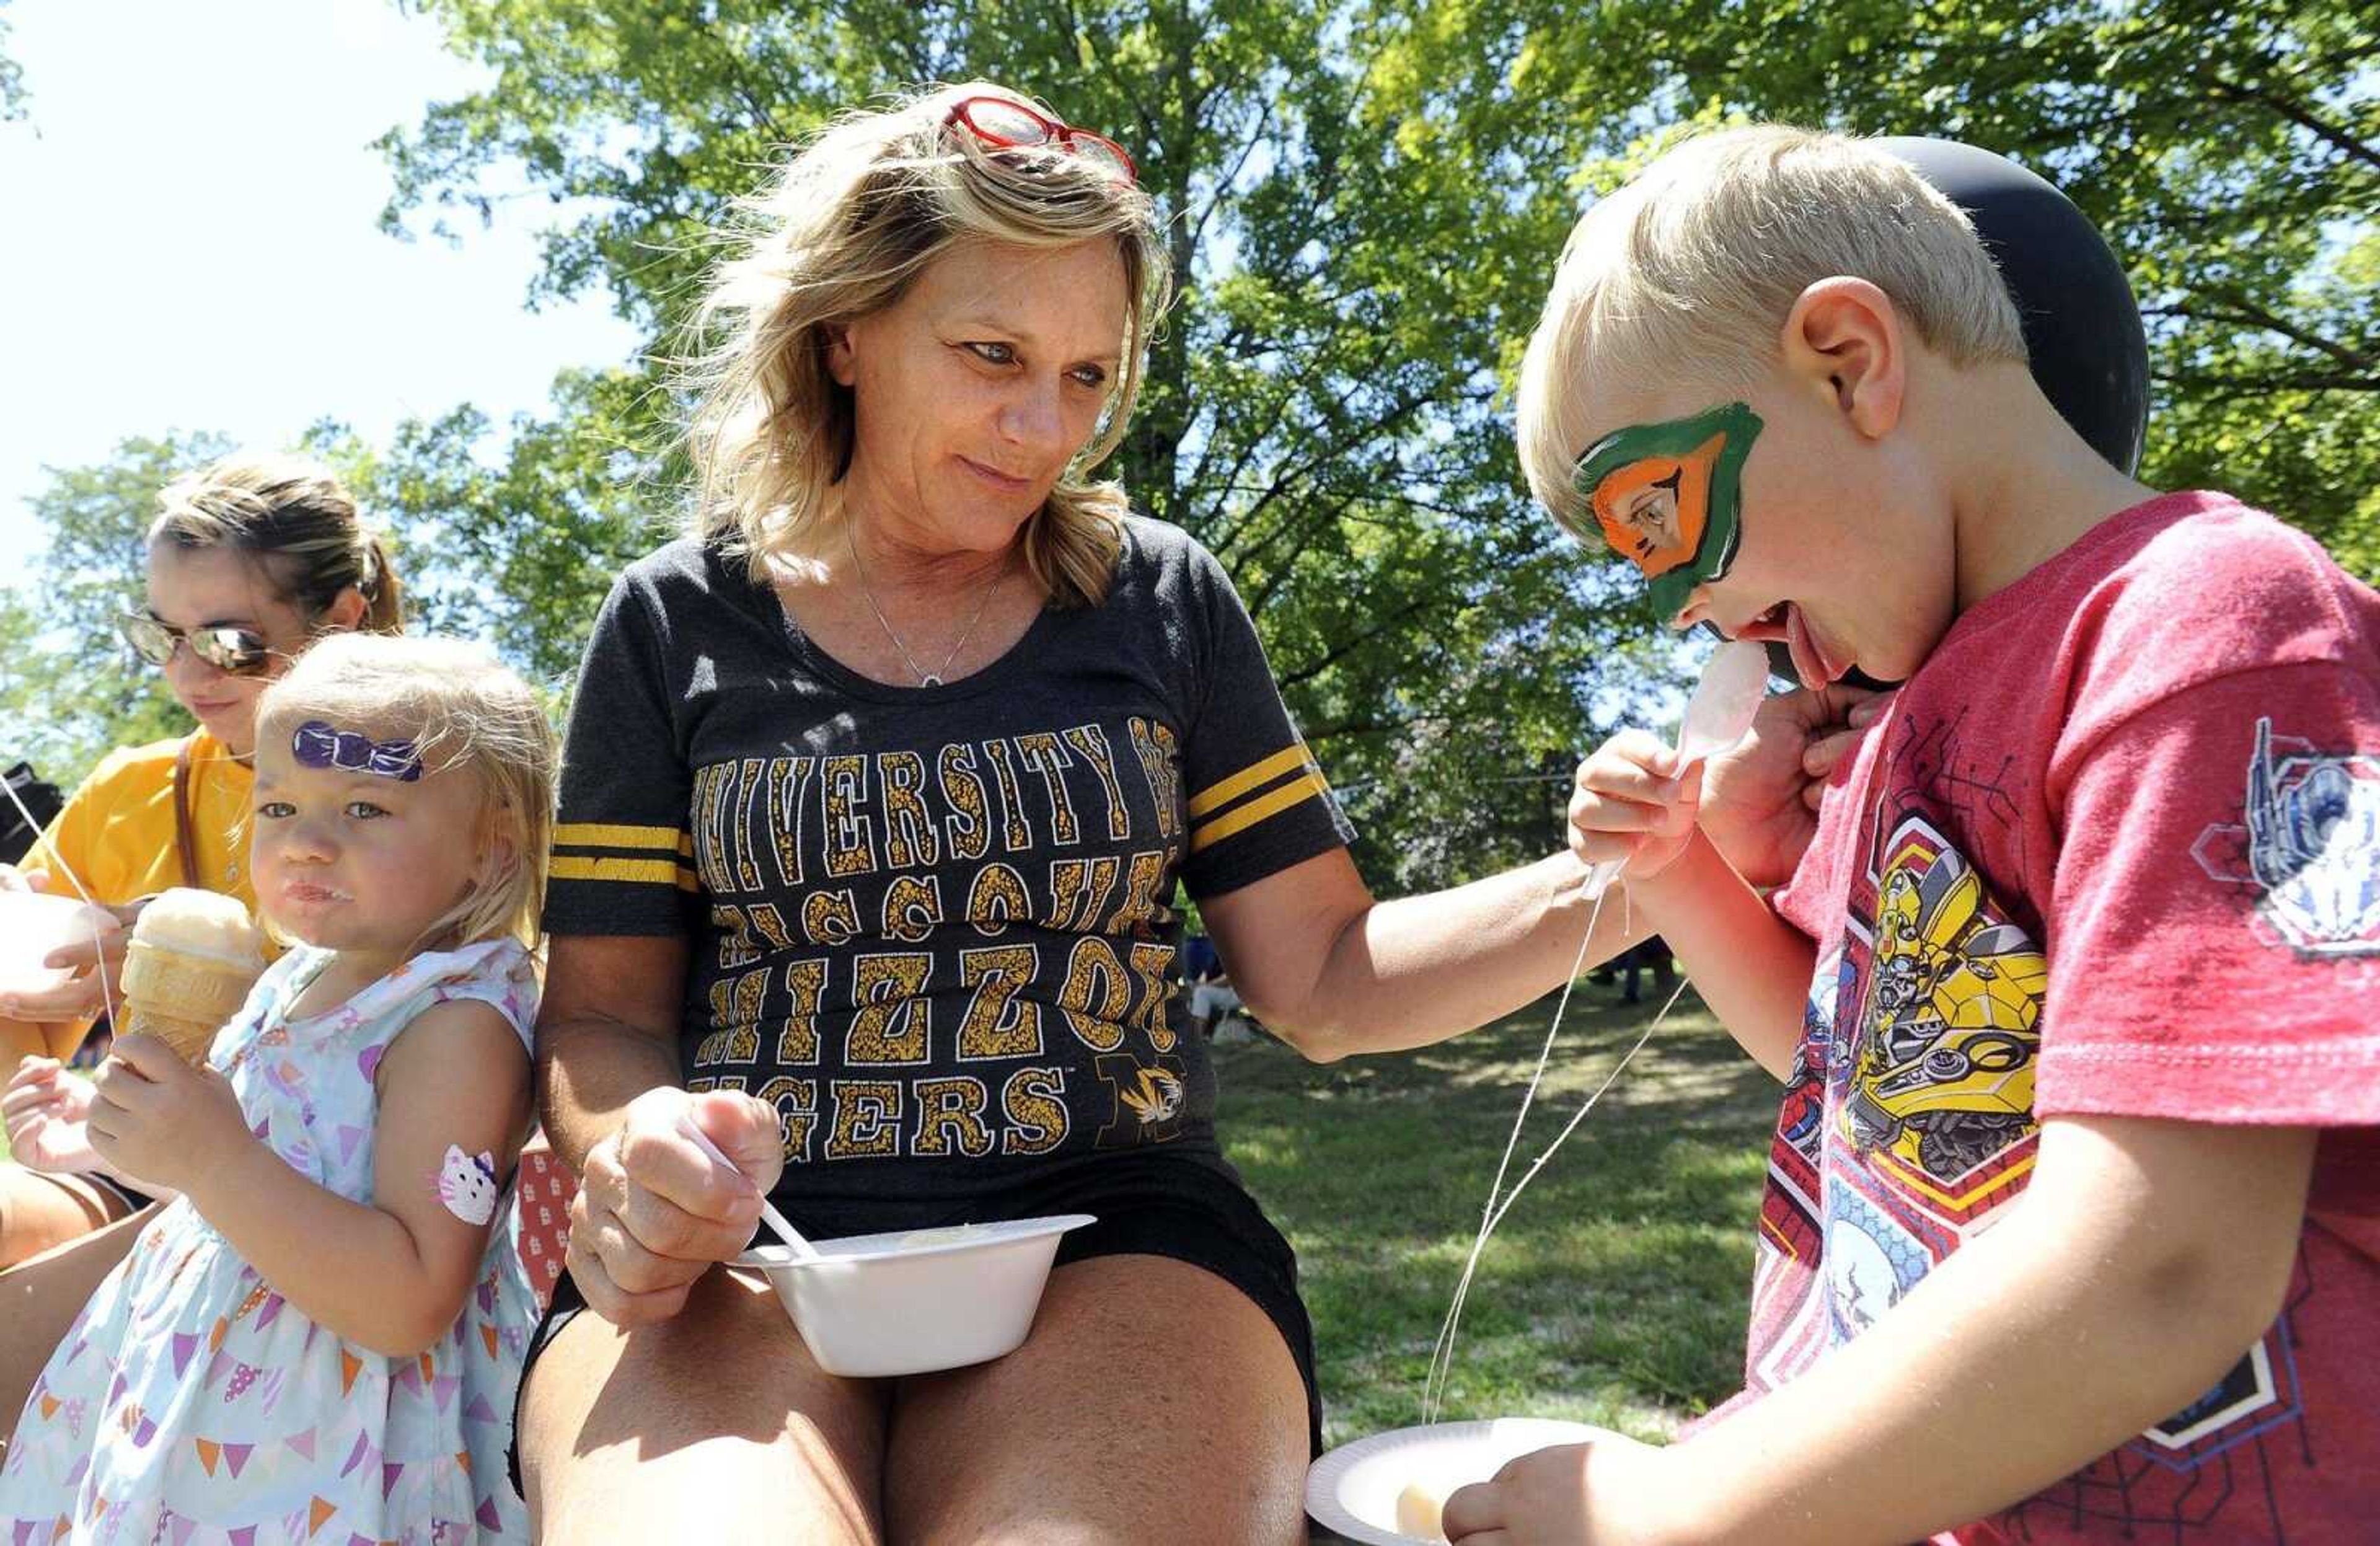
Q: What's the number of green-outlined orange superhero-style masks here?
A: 1